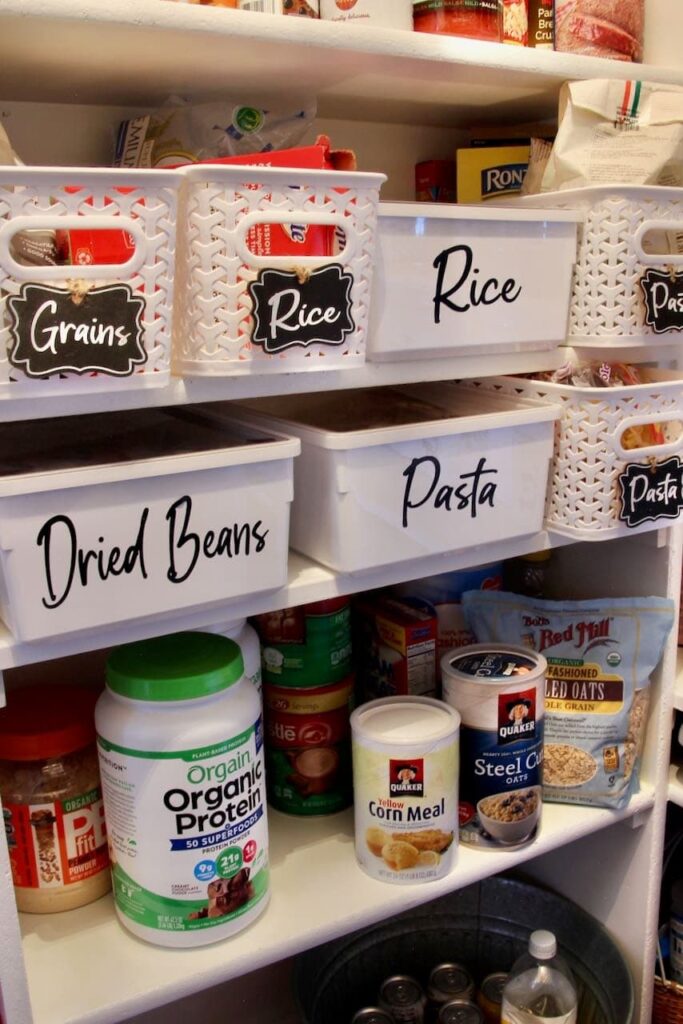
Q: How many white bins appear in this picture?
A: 7